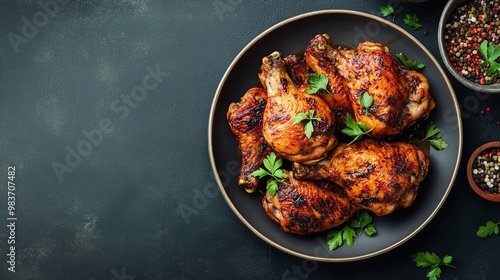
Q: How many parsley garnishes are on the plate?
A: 8